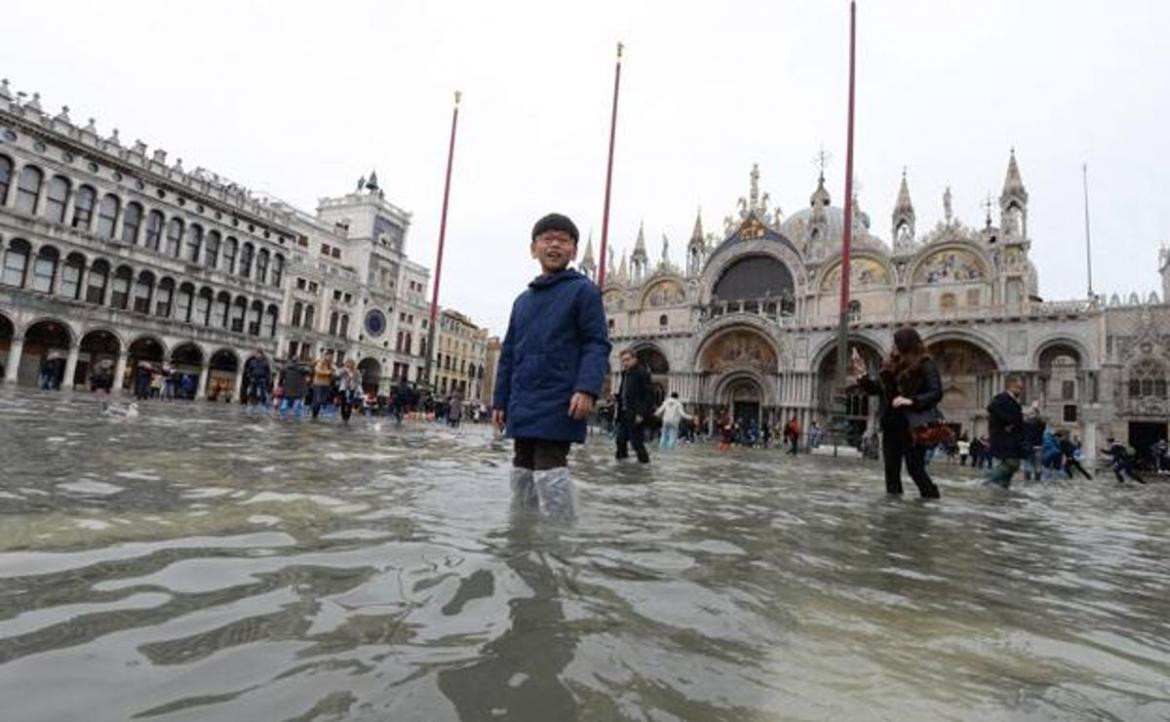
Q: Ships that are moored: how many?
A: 0